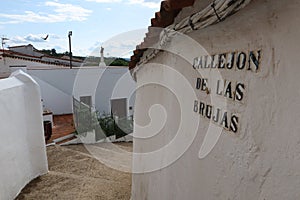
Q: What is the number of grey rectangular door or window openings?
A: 2